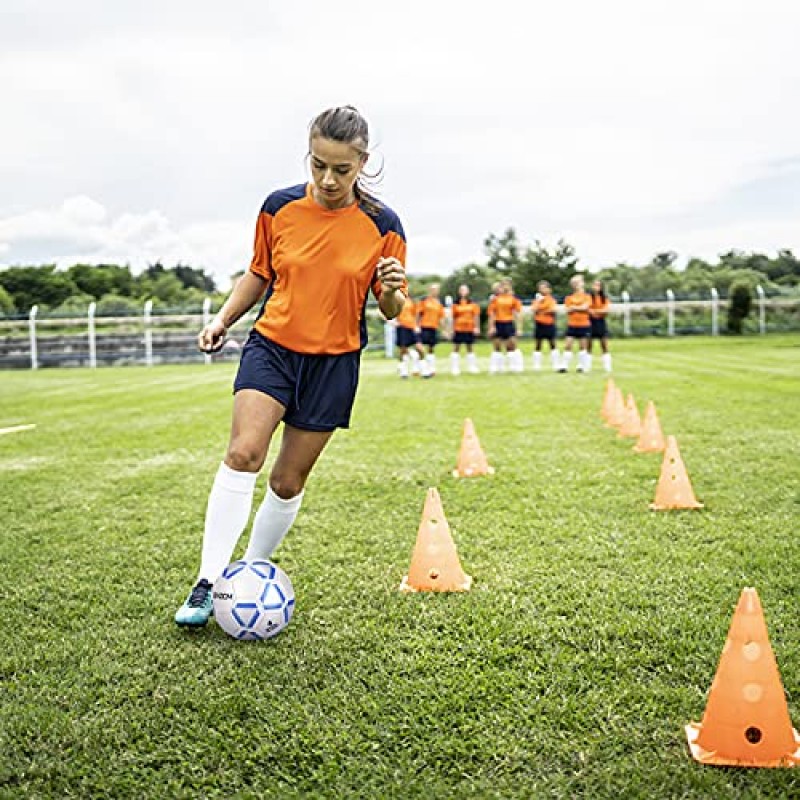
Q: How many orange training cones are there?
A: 8